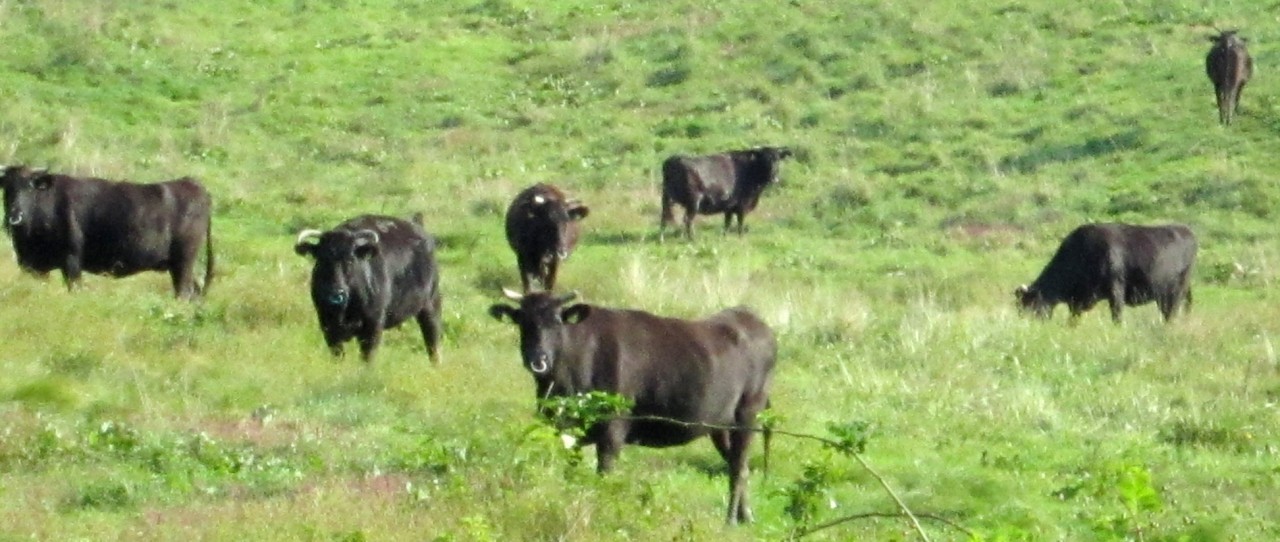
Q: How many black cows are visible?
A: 7